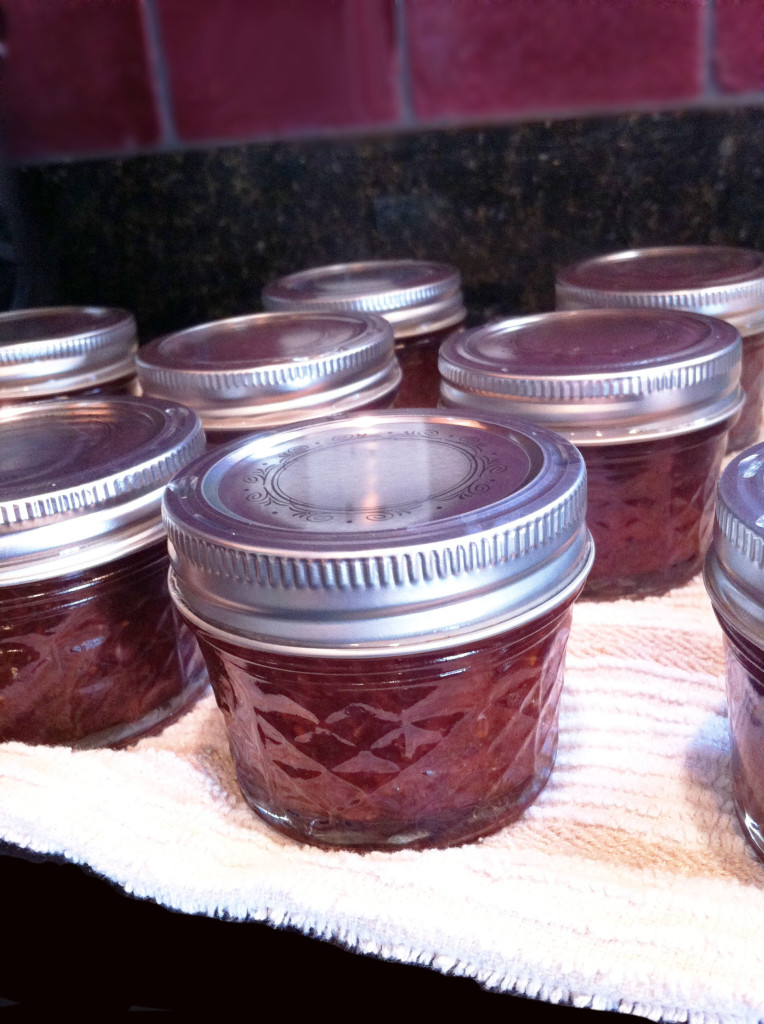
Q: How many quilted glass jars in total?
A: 8